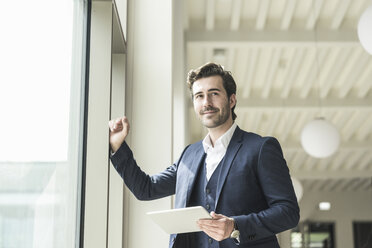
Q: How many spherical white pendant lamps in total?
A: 3